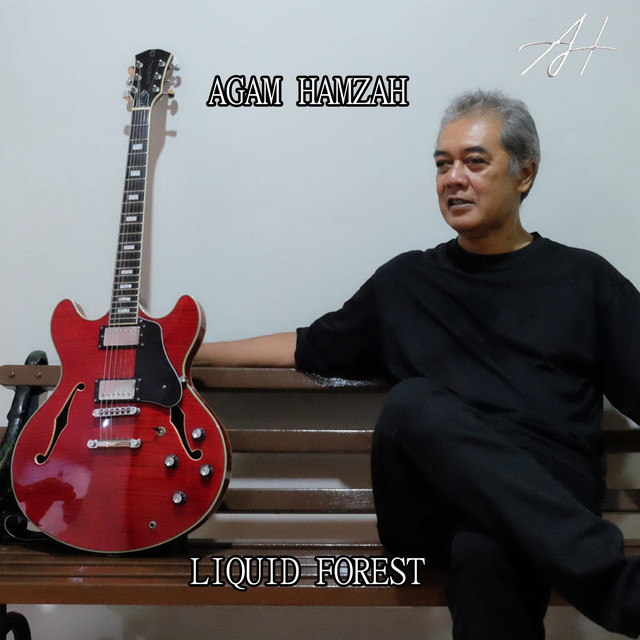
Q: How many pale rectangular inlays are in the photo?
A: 9